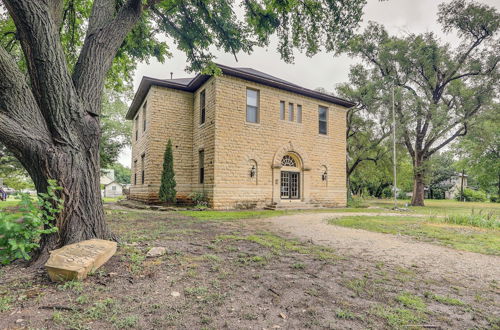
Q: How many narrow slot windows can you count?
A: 3